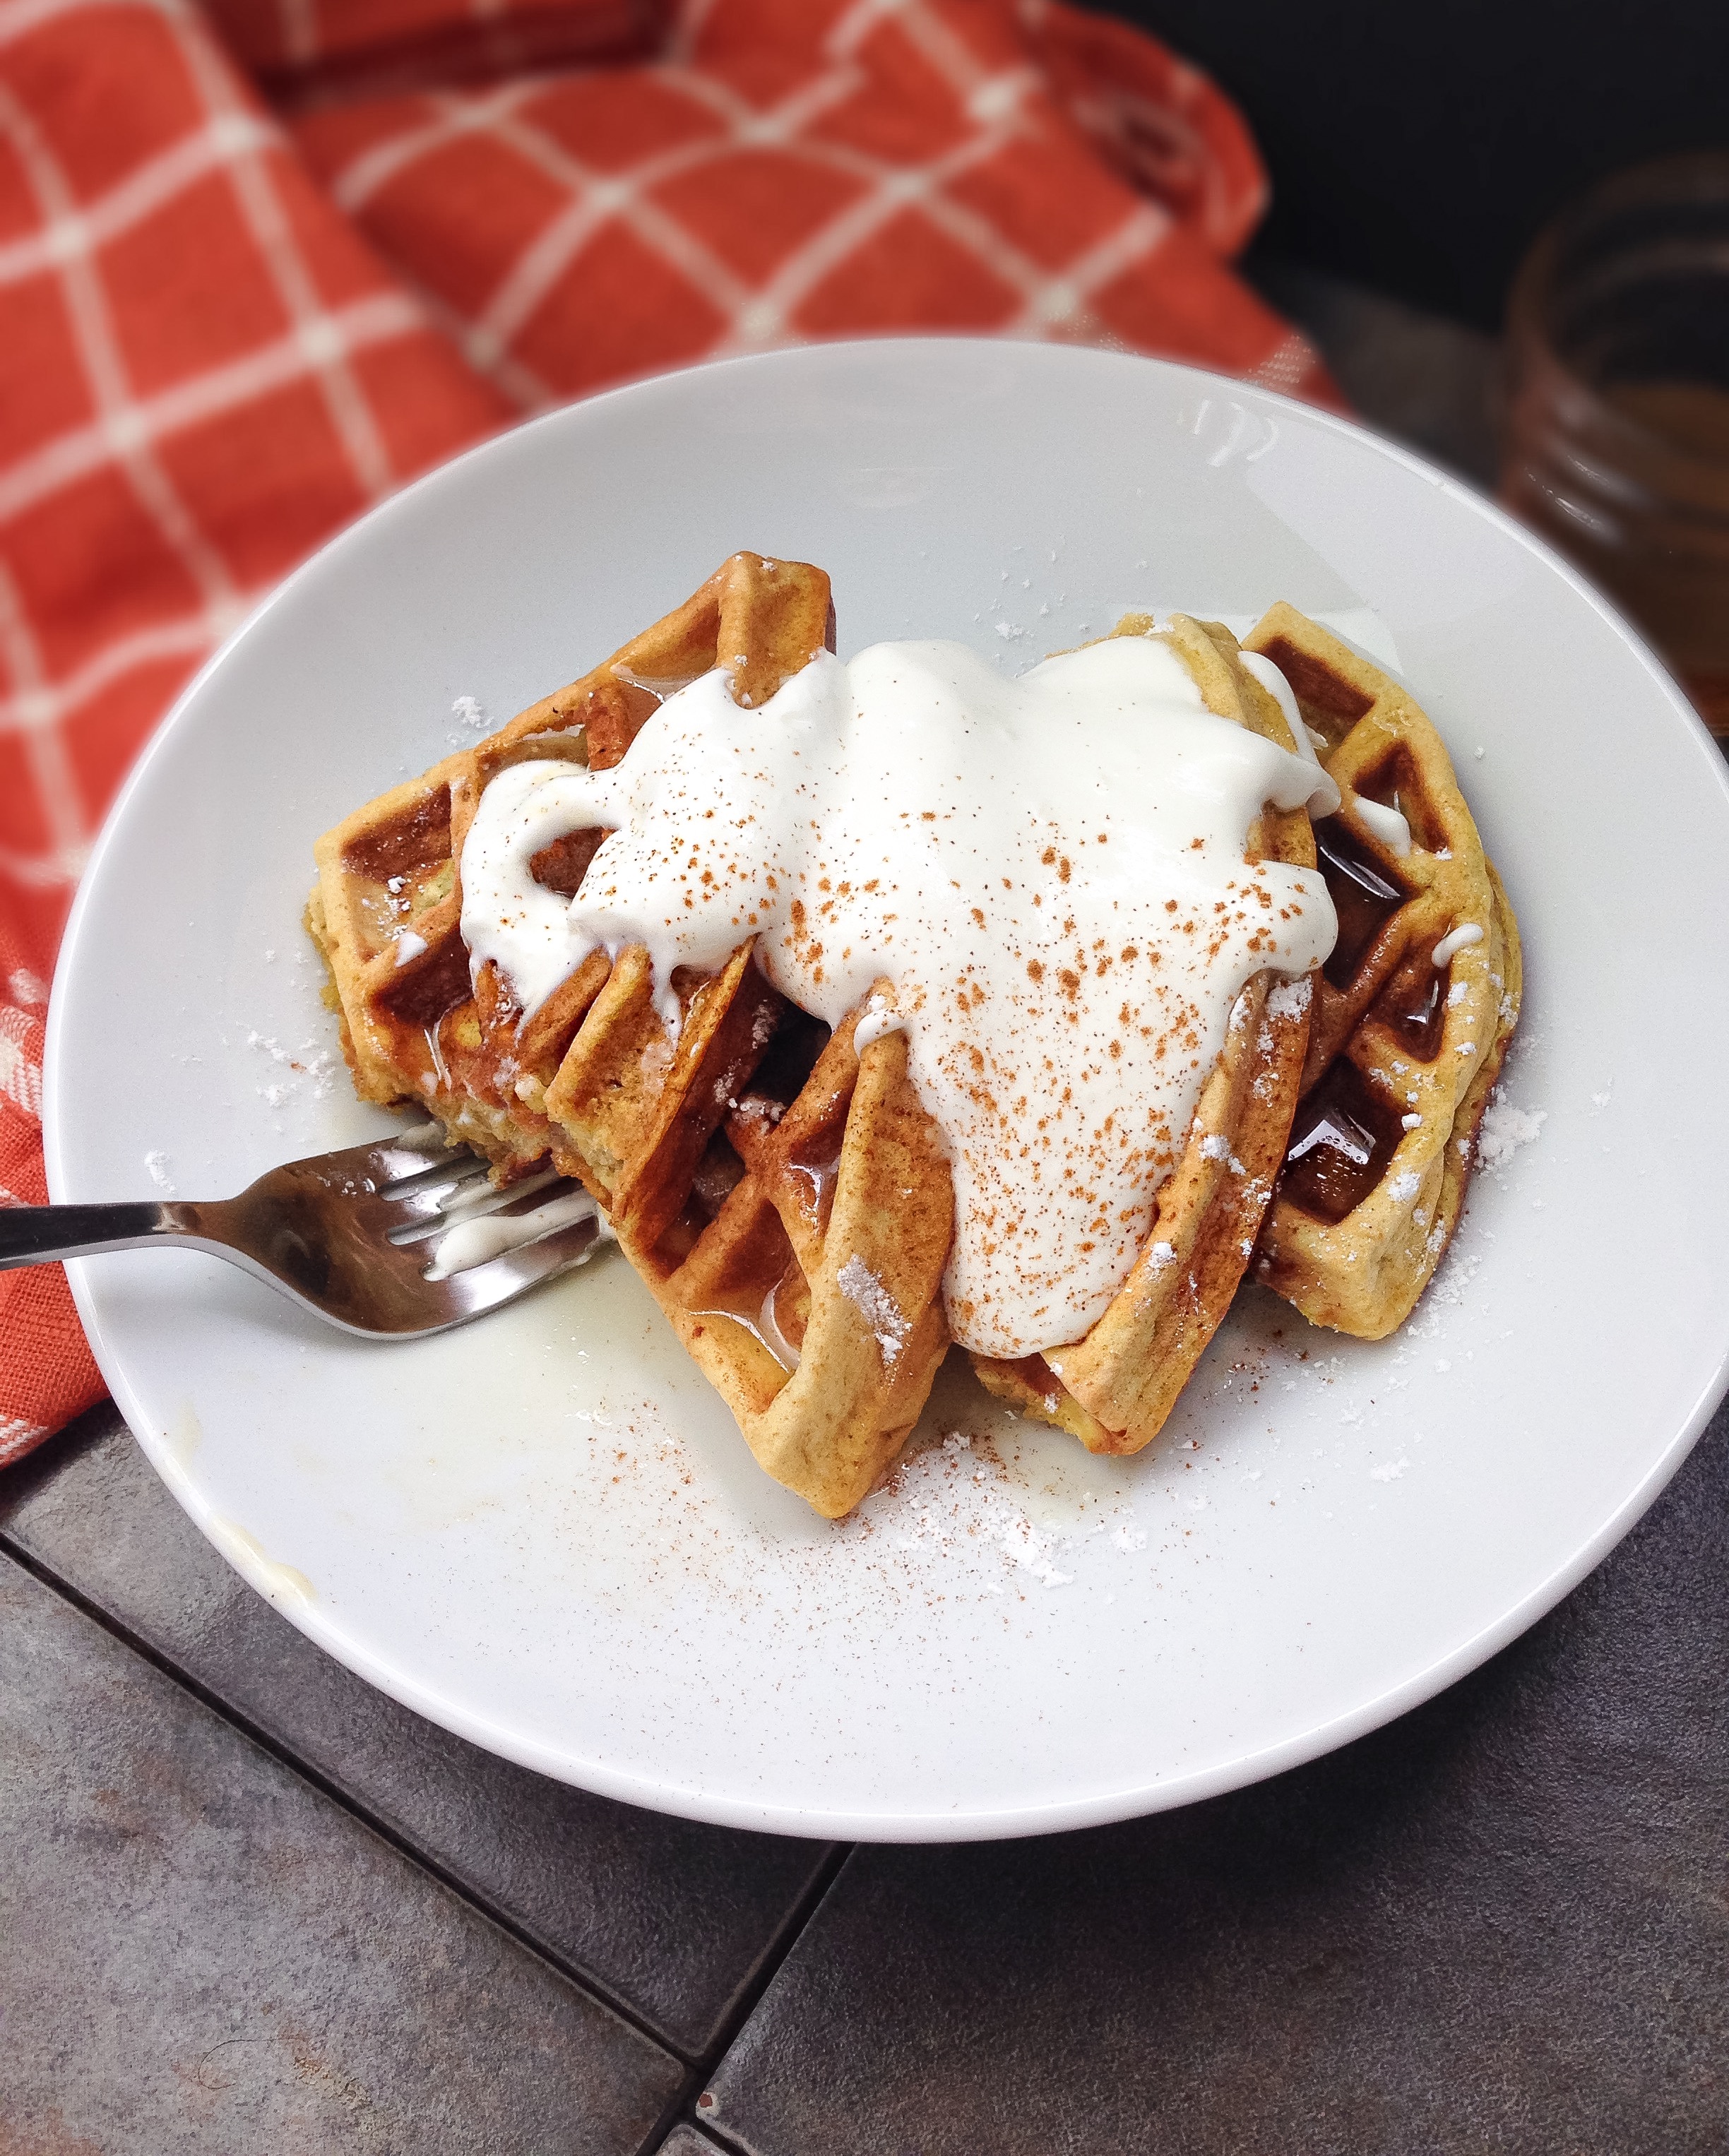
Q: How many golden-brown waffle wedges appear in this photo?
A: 4